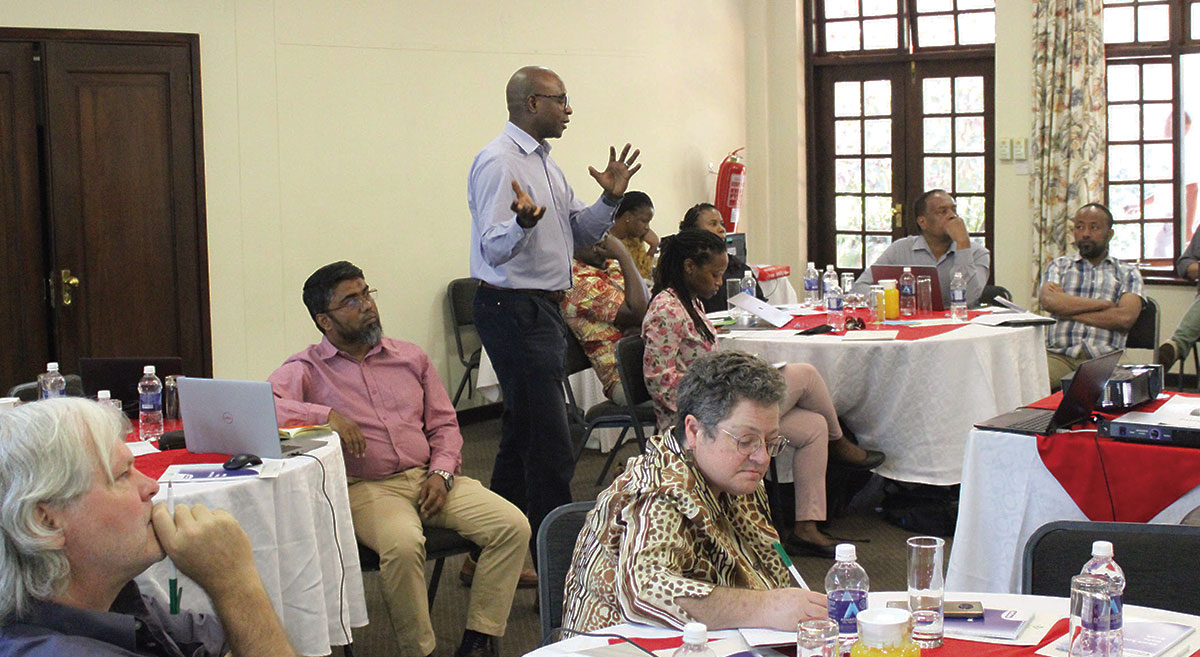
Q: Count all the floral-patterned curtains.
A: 1